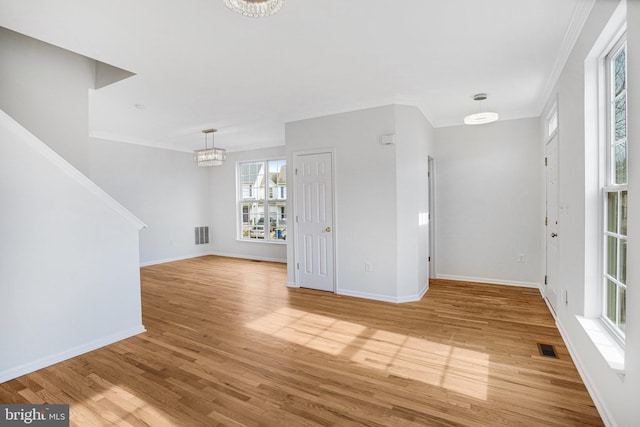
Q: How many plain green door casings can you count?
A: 0